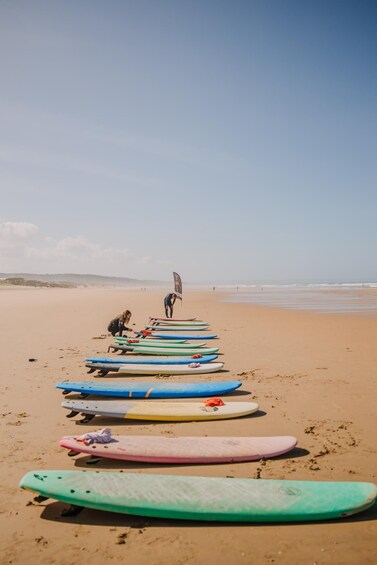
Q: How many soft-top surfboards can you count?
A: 13